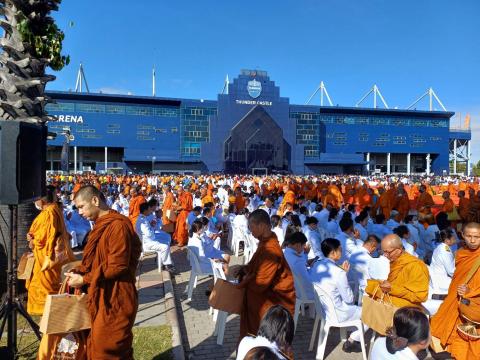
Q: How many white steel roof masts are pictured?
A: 6